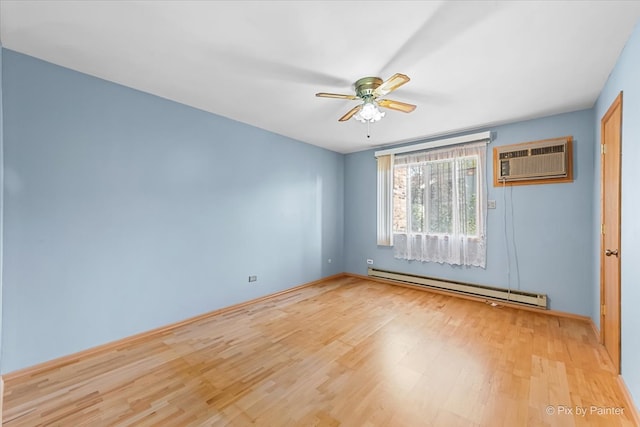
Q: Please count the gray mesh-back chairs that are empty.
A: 0